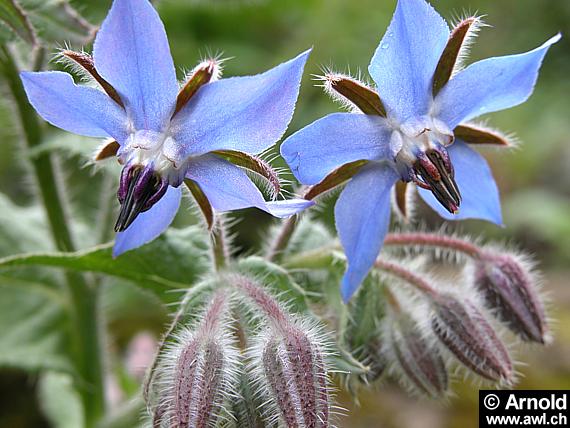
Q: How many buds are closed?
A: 5